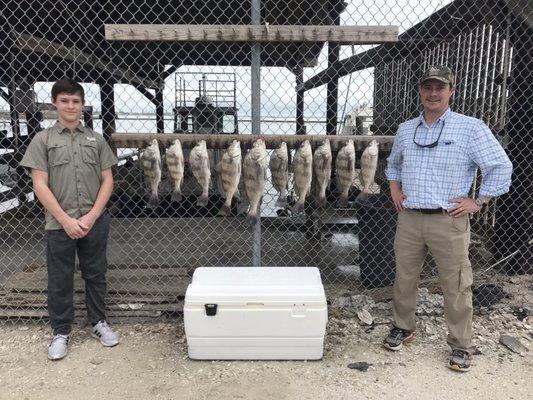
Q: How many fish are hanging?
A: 10